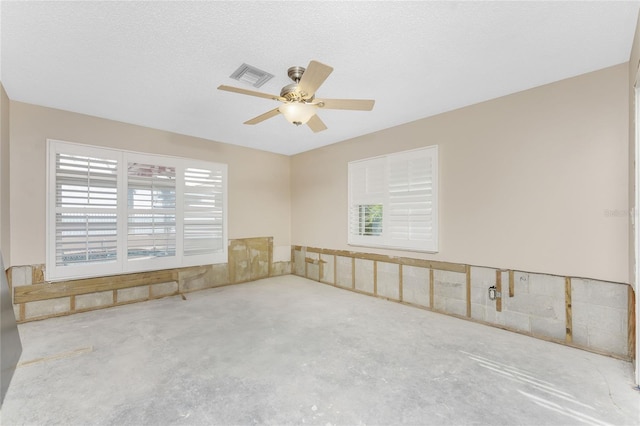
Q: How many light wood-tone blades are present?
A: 5